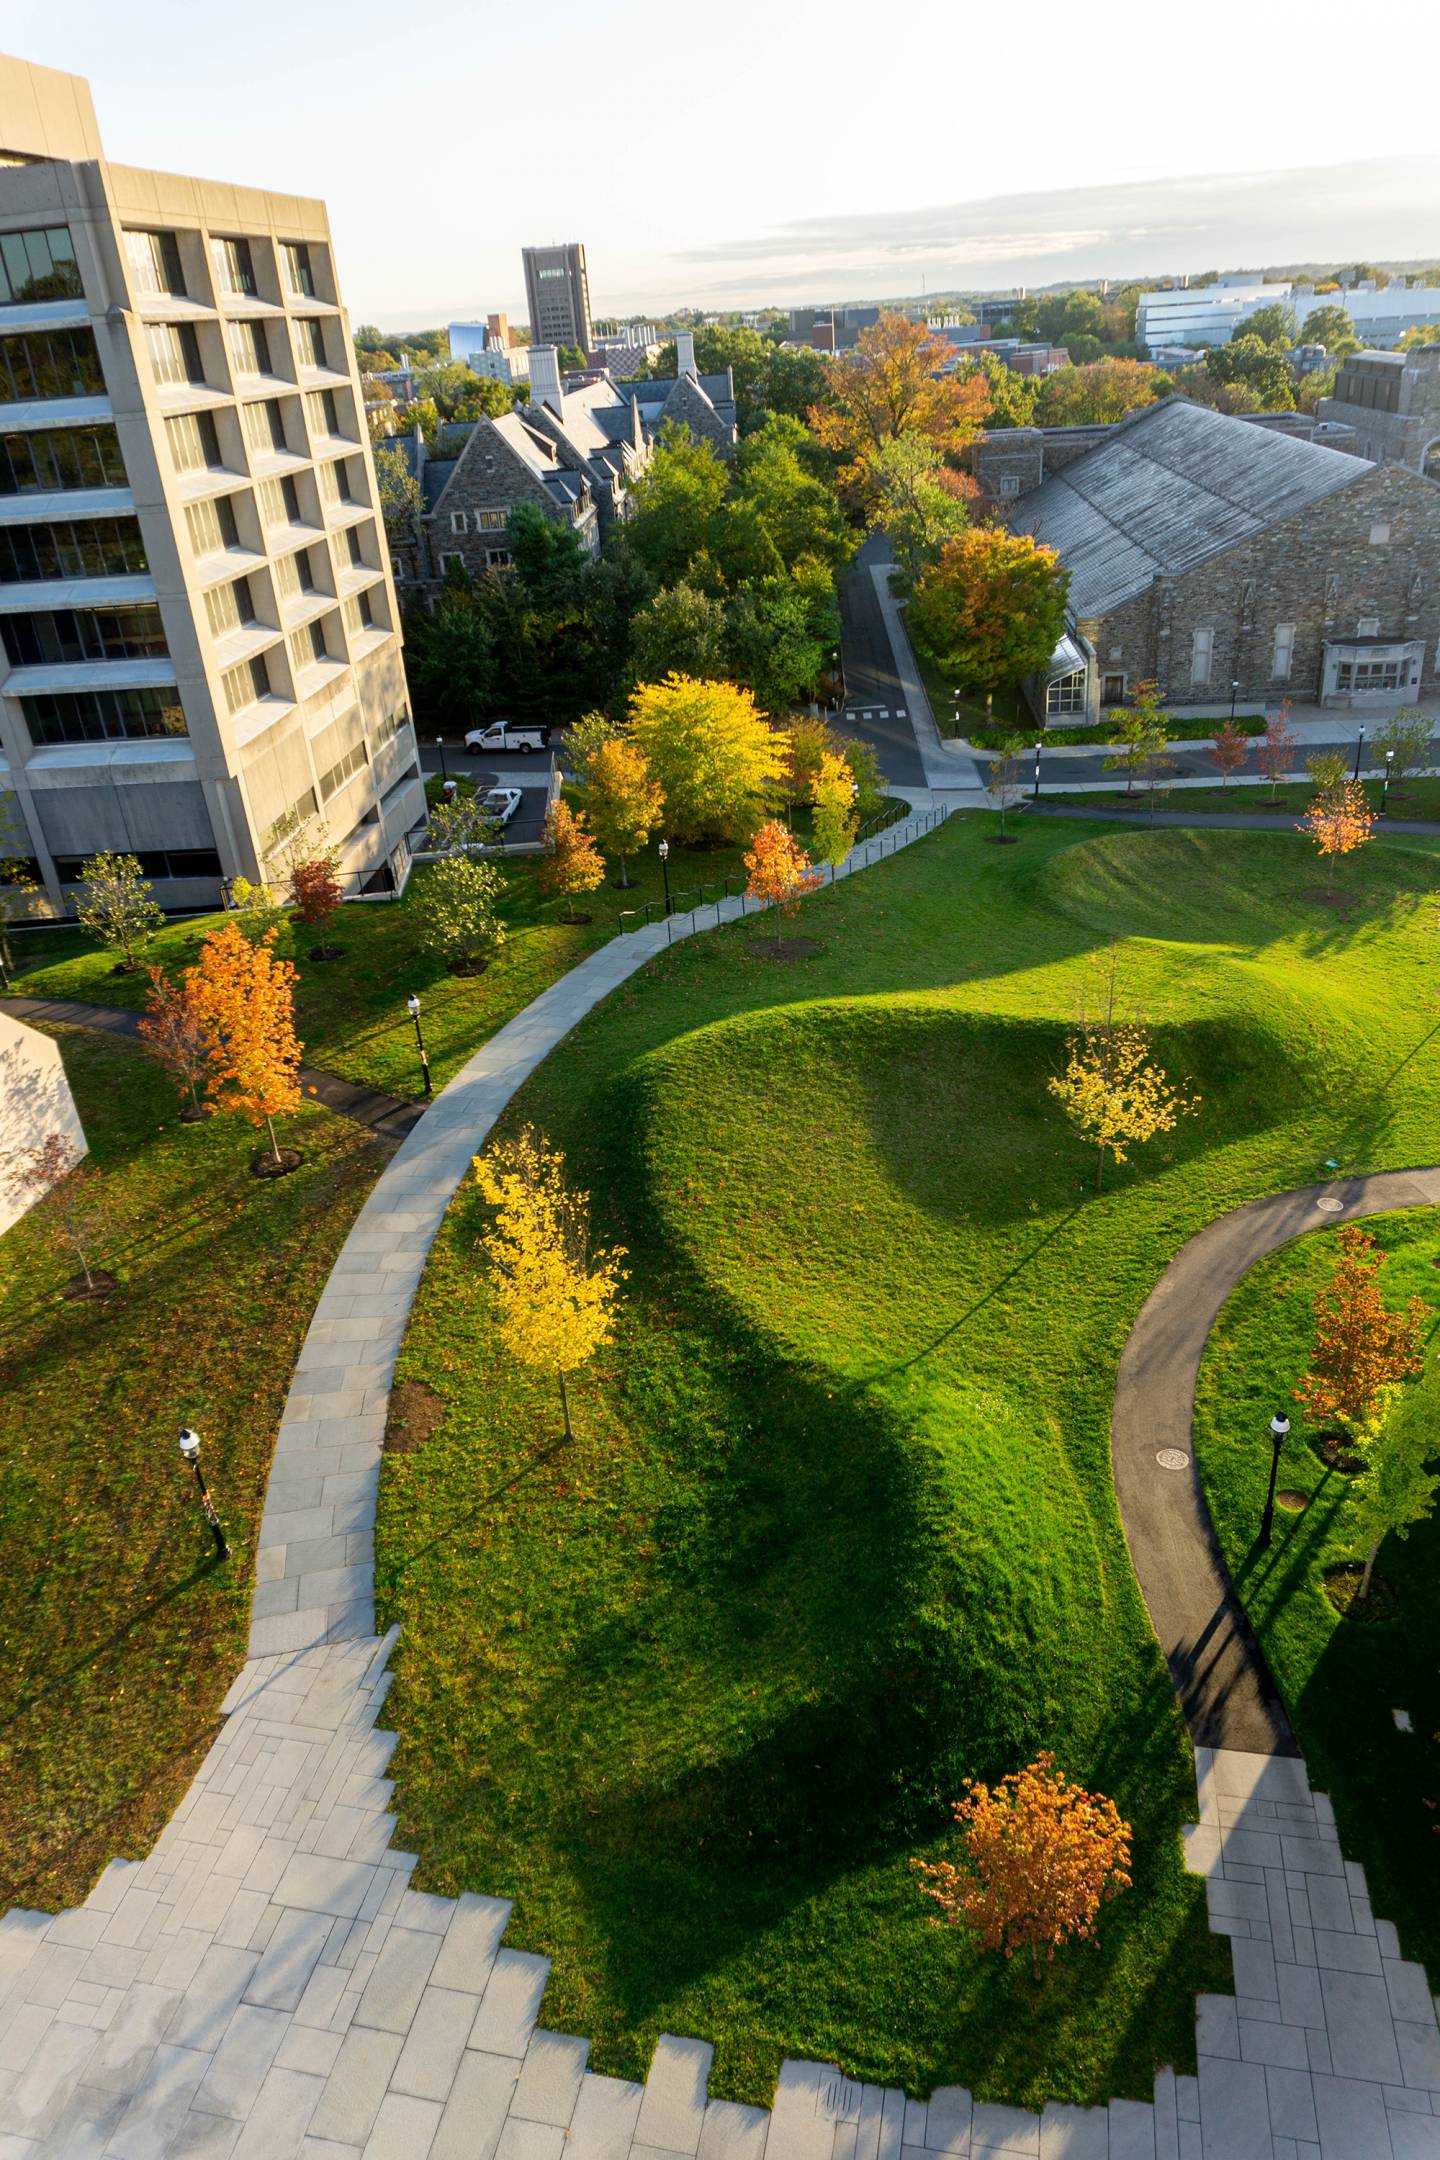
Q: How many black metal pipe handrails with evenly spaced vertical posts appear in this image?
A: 2